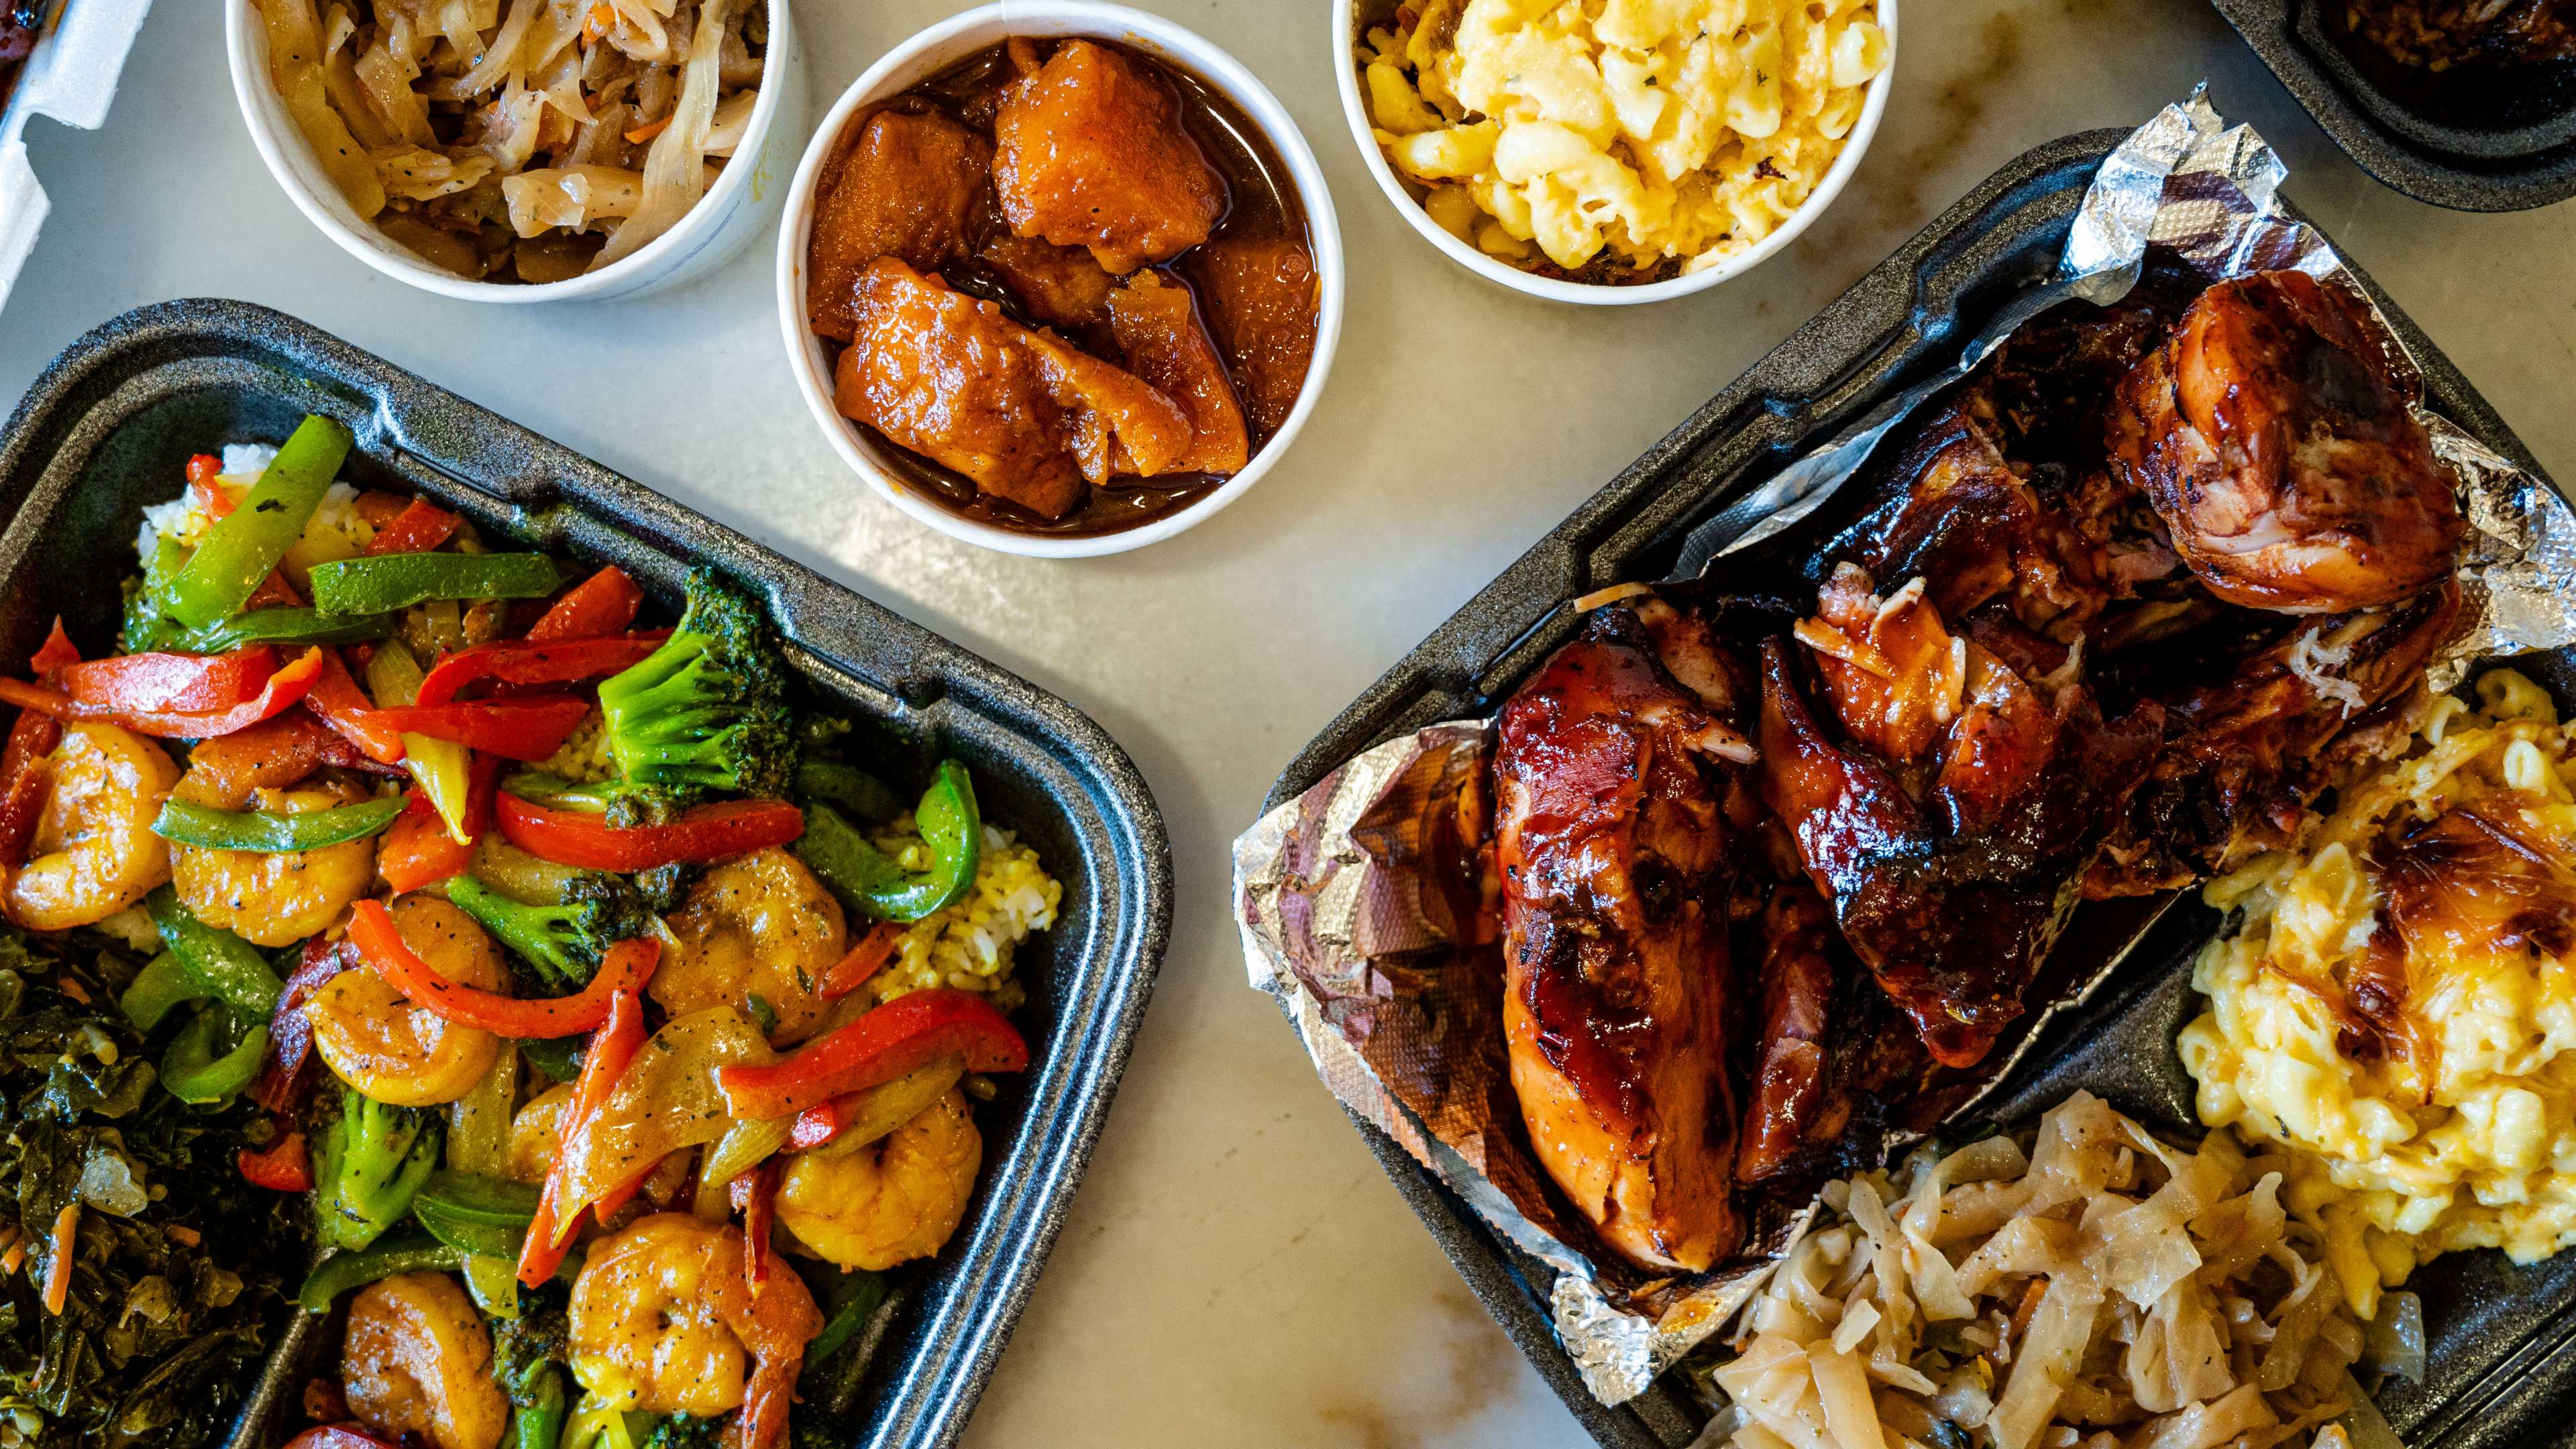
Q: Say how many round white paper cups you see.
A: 3